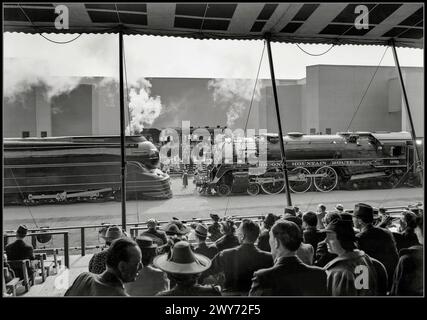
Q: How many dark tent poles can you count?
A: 3